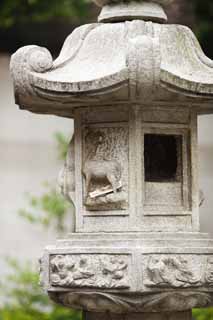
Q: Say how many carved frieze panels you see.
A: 2